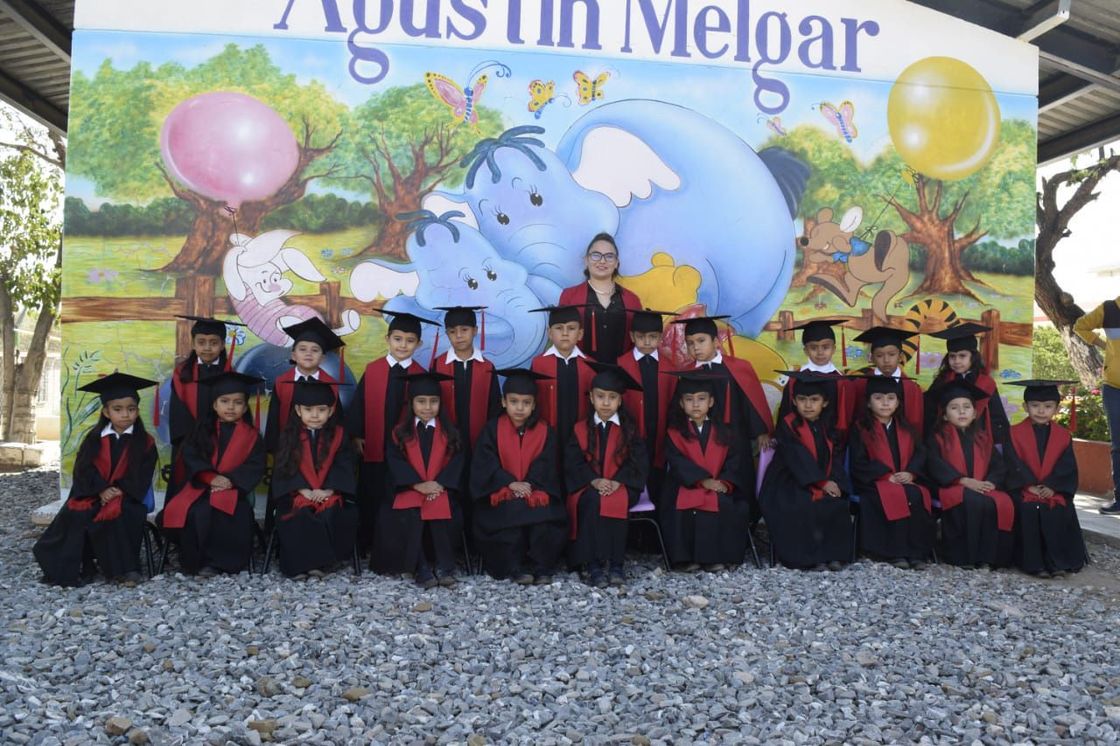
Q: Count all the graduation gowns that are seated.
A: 11